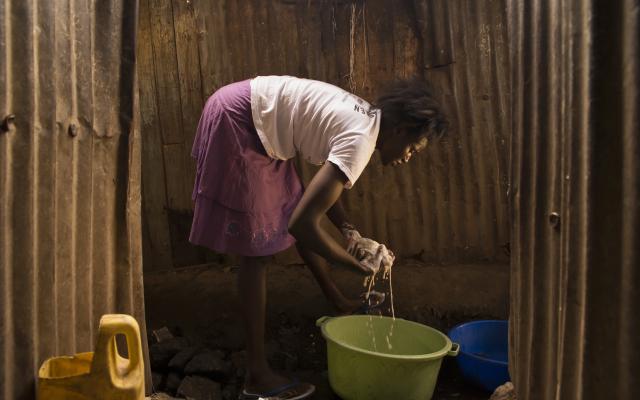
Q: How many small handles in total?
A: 2